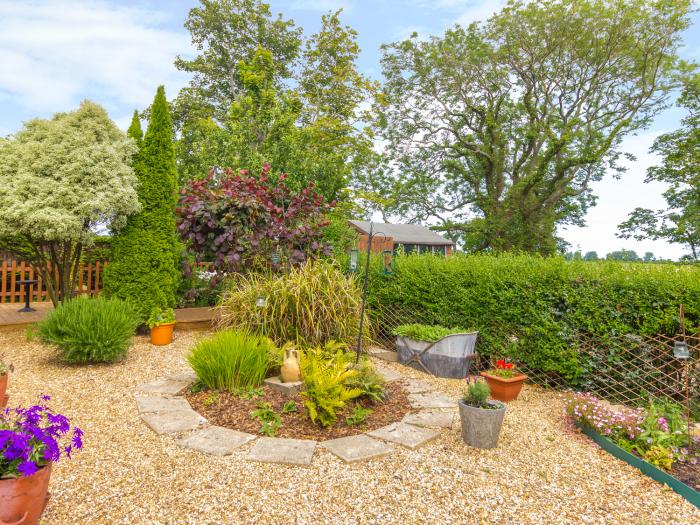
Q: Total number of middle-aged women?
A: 0